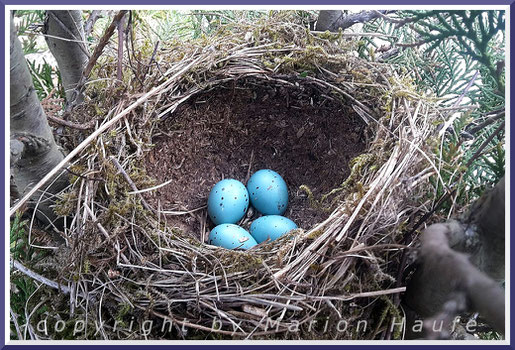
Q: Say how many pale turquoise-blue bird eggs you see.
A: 4